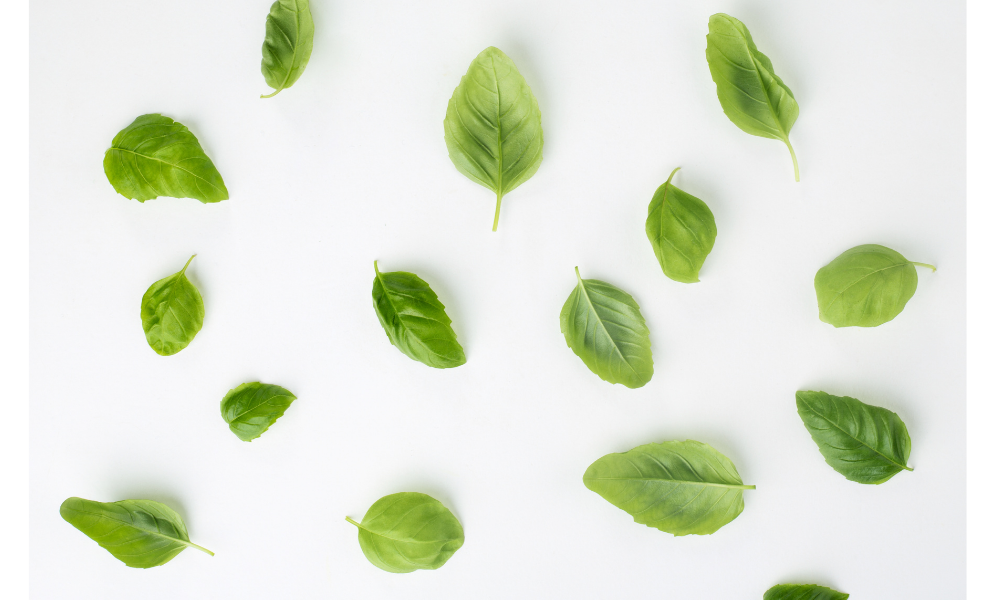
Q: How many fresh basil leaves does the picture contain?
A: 15